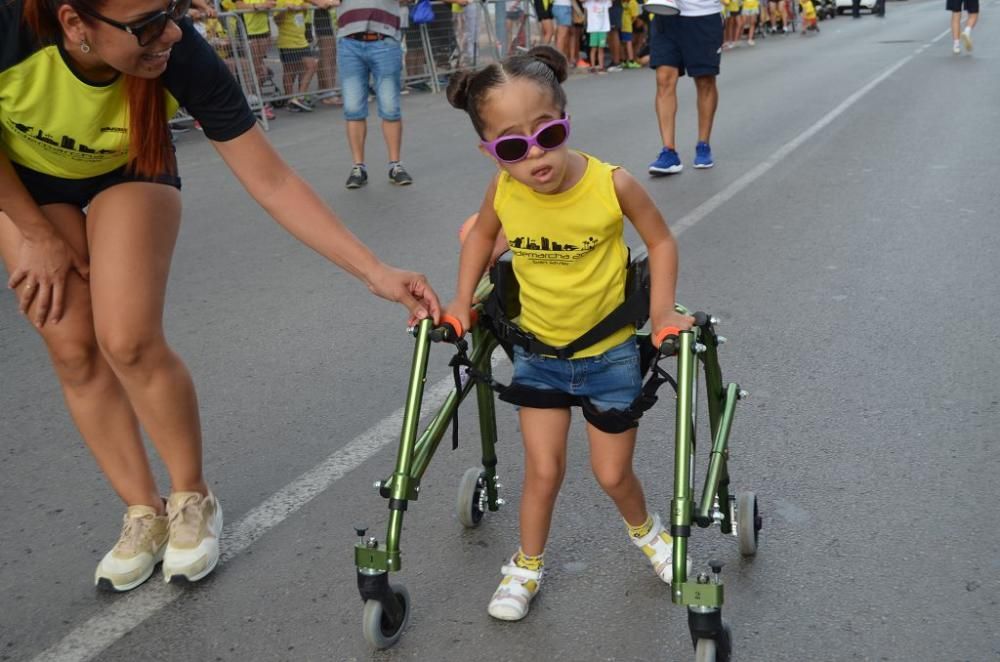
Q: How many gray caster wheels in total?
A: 4